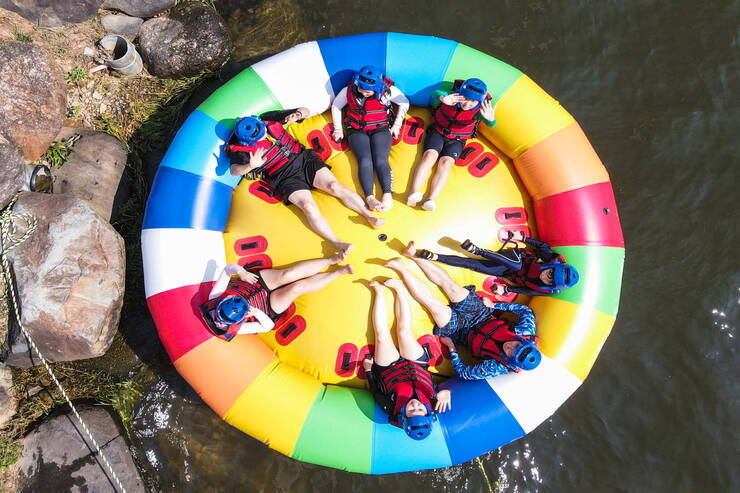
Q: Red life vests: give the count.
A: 7